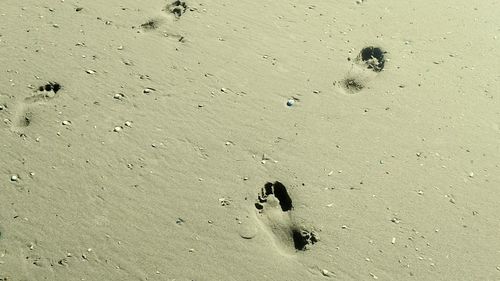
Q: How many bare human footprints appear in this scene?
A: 4